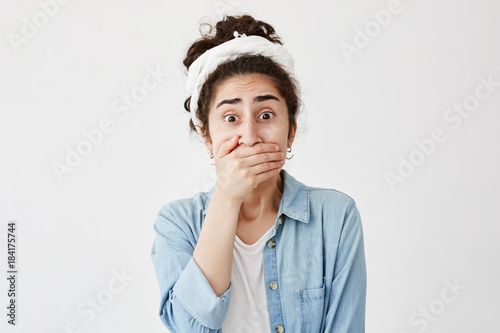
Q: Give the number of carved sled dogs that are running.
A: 0